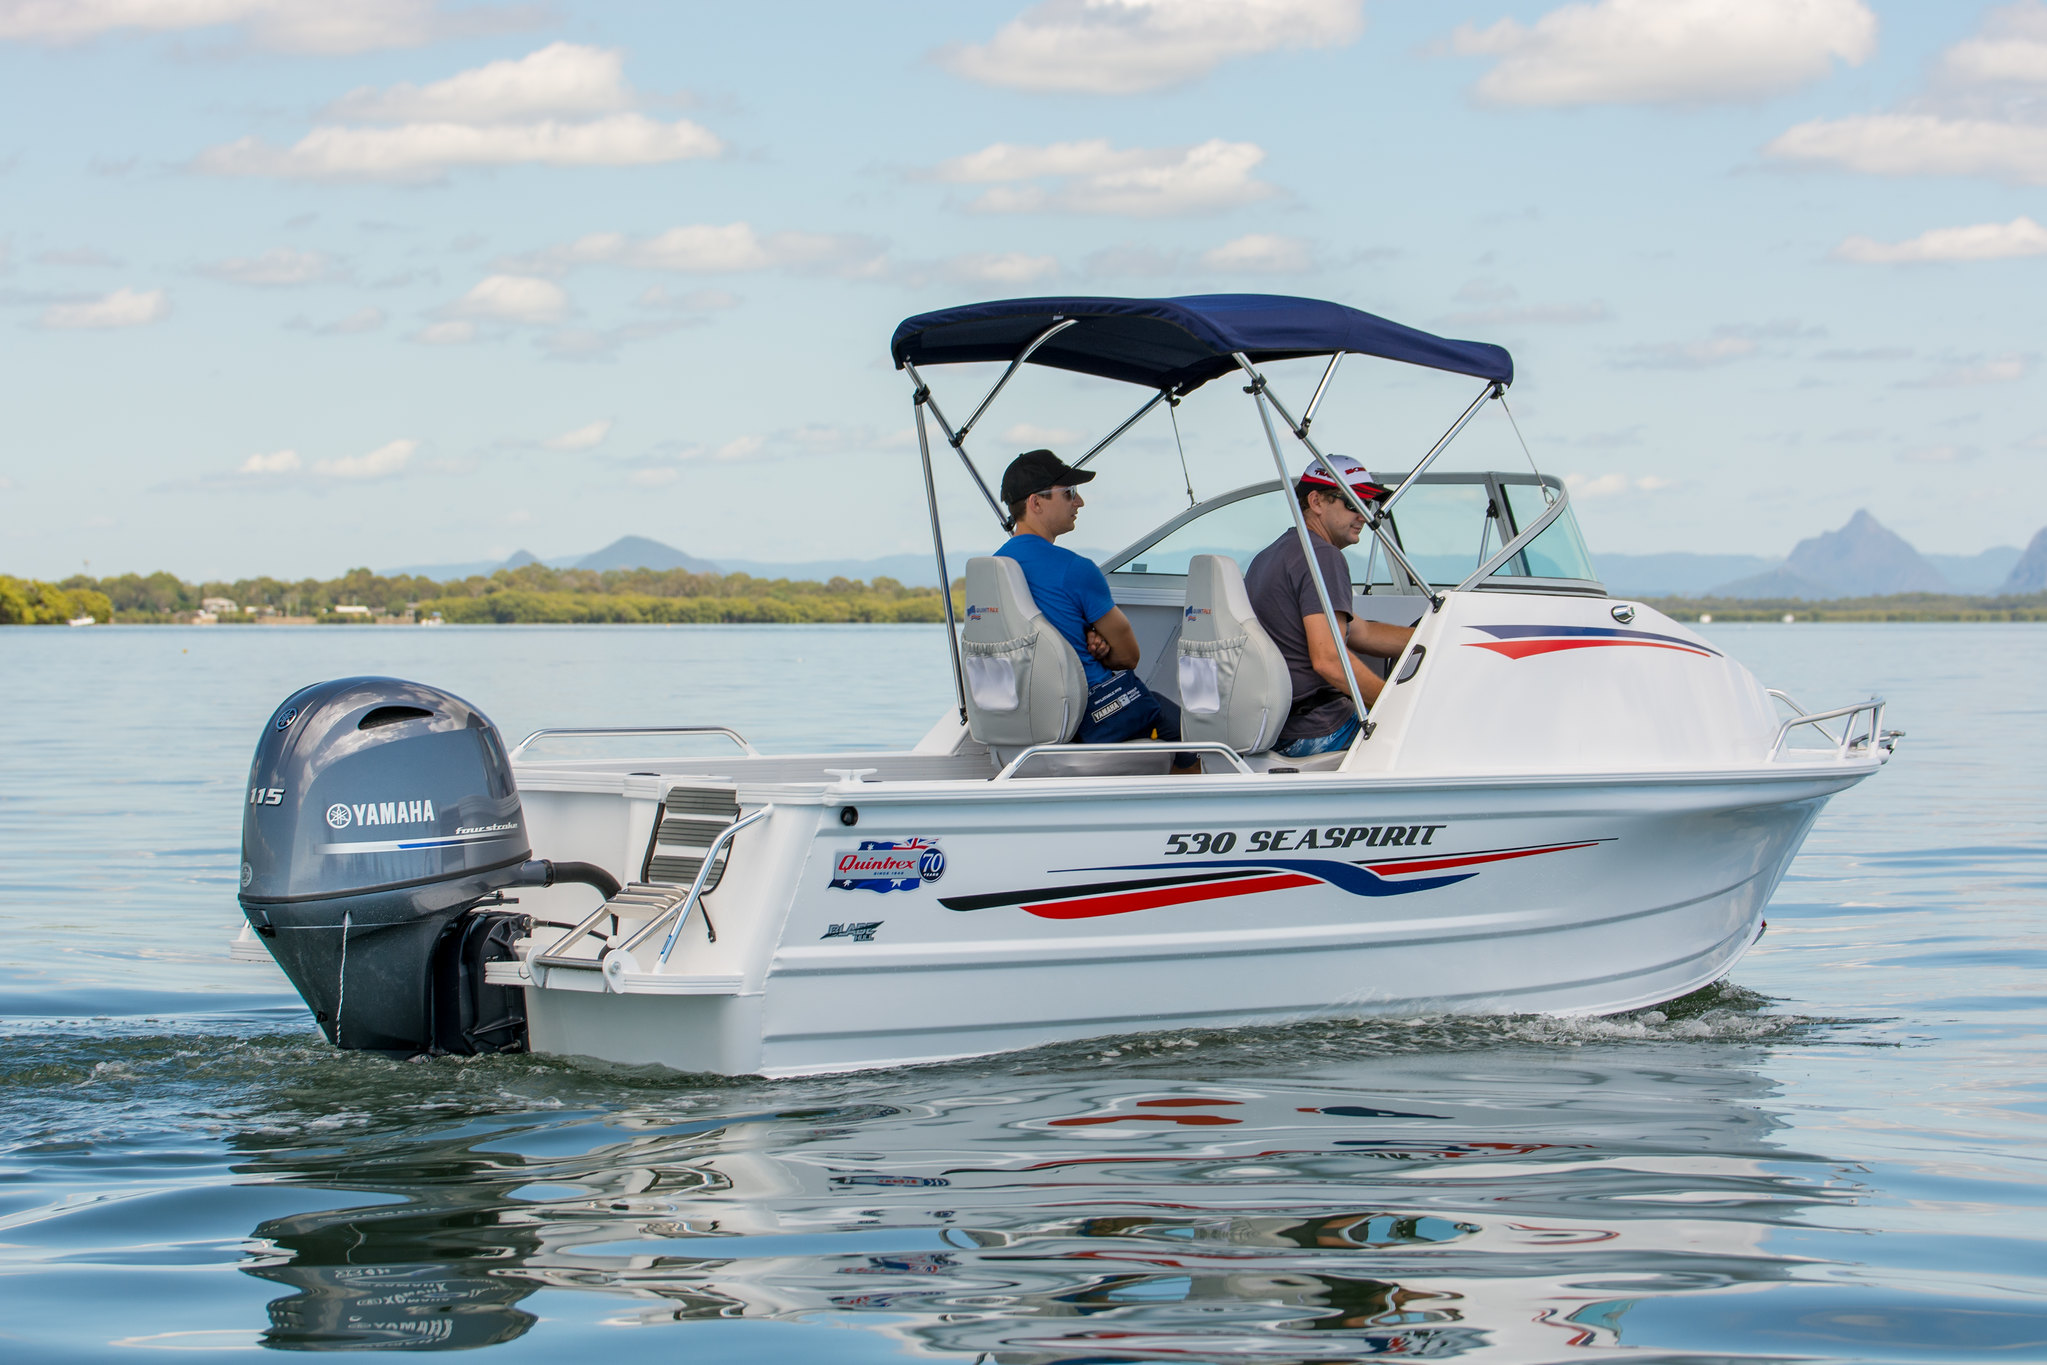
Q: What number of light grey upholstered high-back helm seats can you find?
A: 2